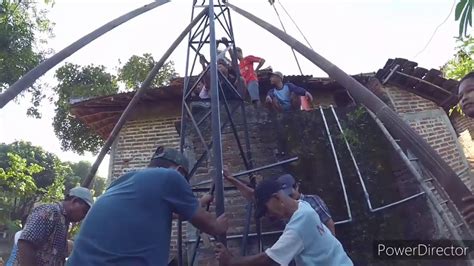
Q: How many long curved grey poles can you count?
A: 3